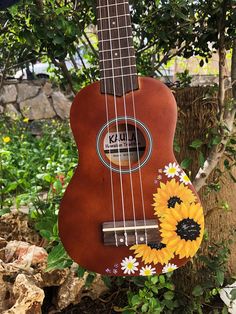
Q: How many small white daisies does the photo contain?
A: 5